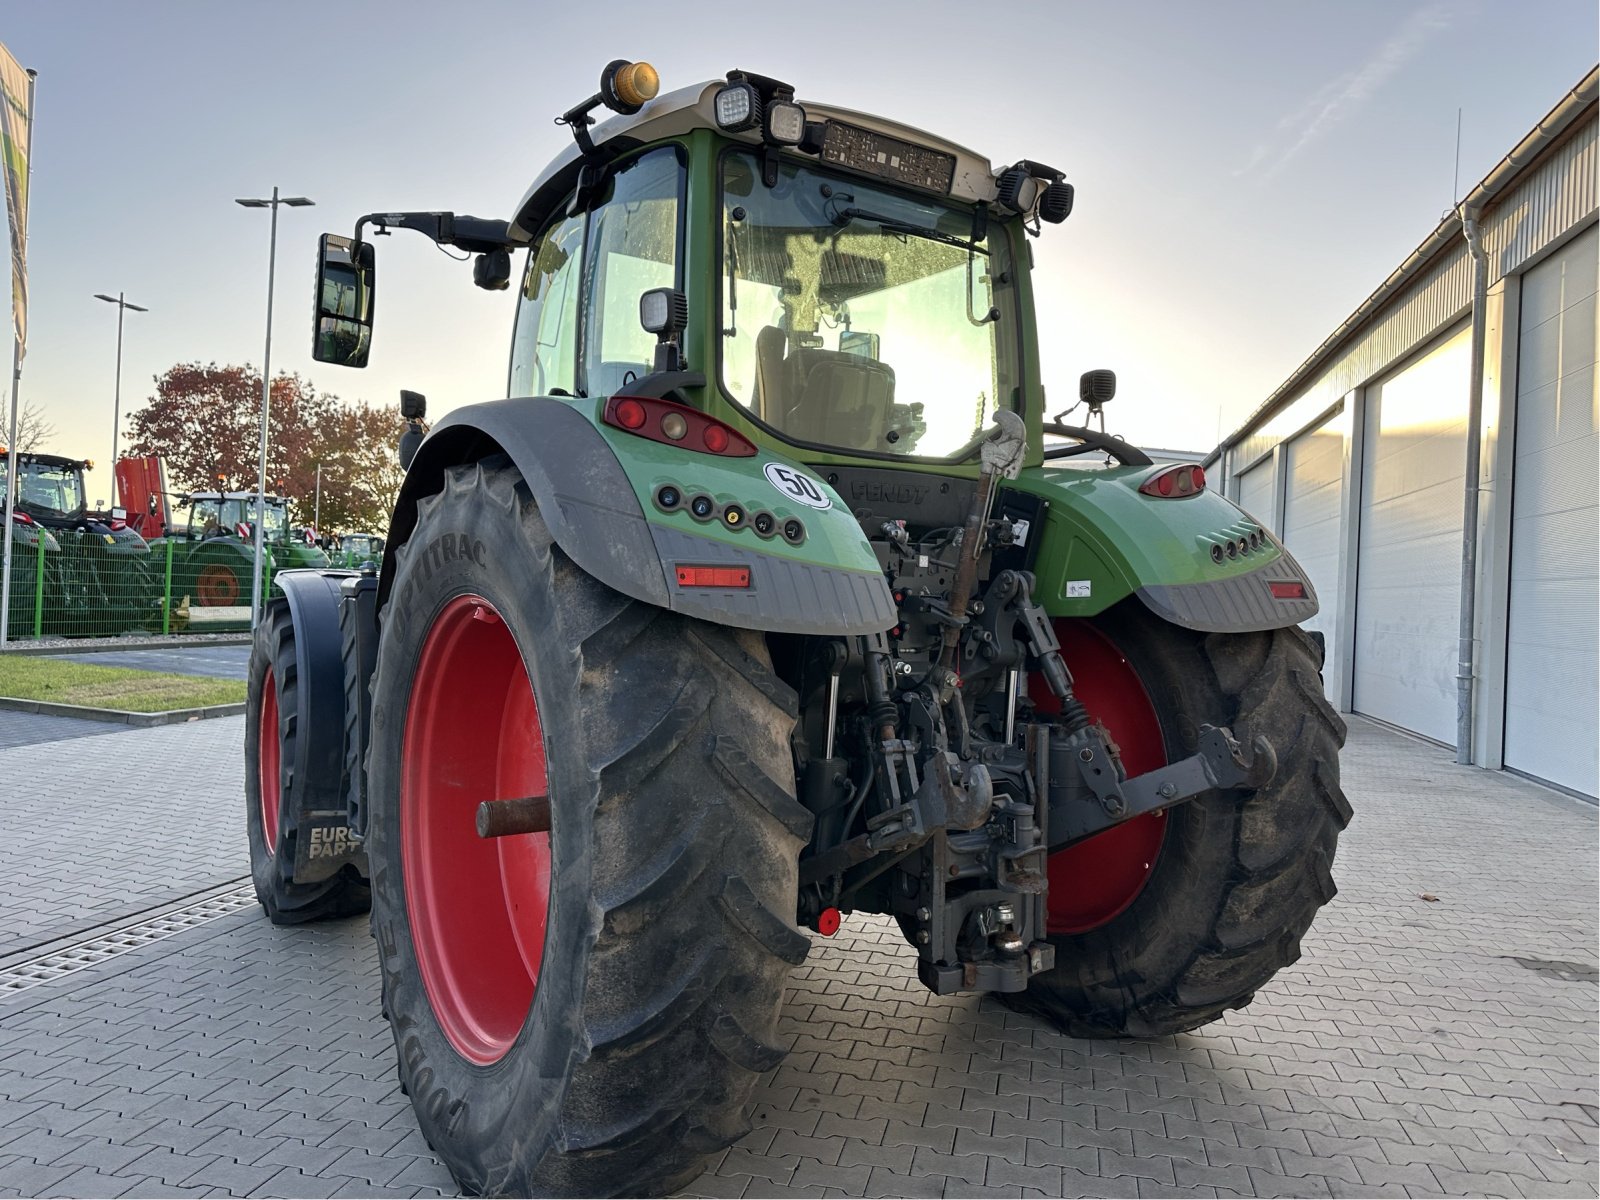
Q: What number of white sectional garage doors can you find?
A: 4